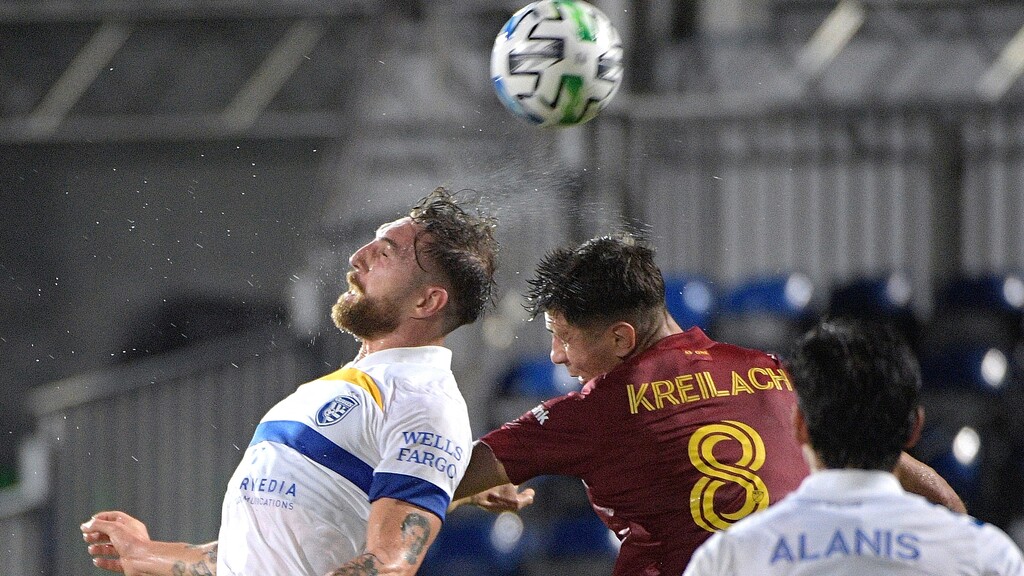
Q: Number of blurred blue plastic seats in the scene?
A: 9